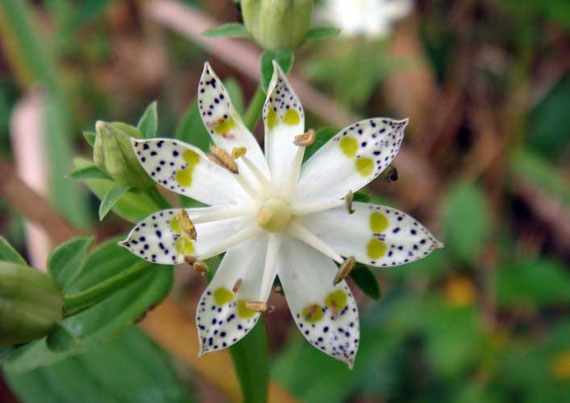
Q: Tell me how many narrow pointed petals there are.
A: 8